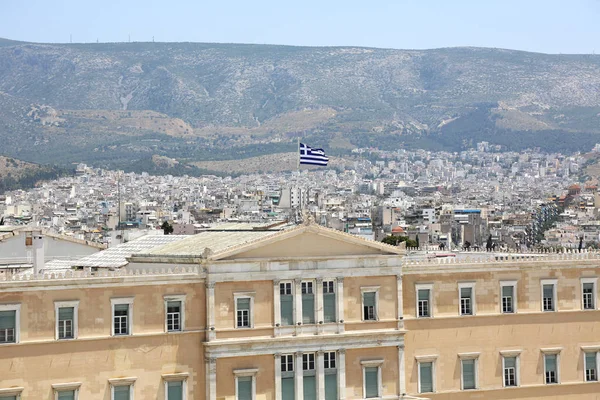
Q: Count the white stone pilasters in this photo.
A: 12